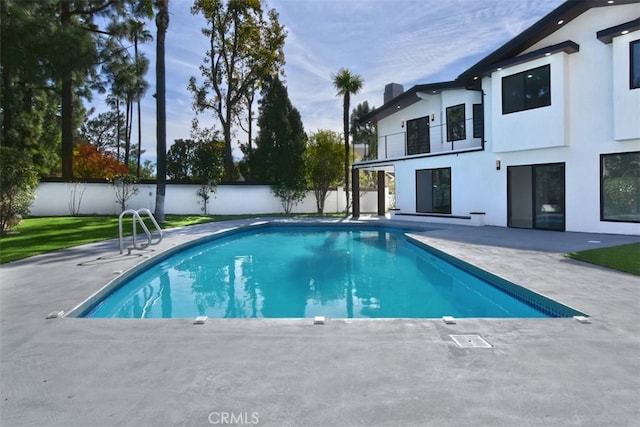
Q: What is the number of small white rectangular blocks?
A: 5